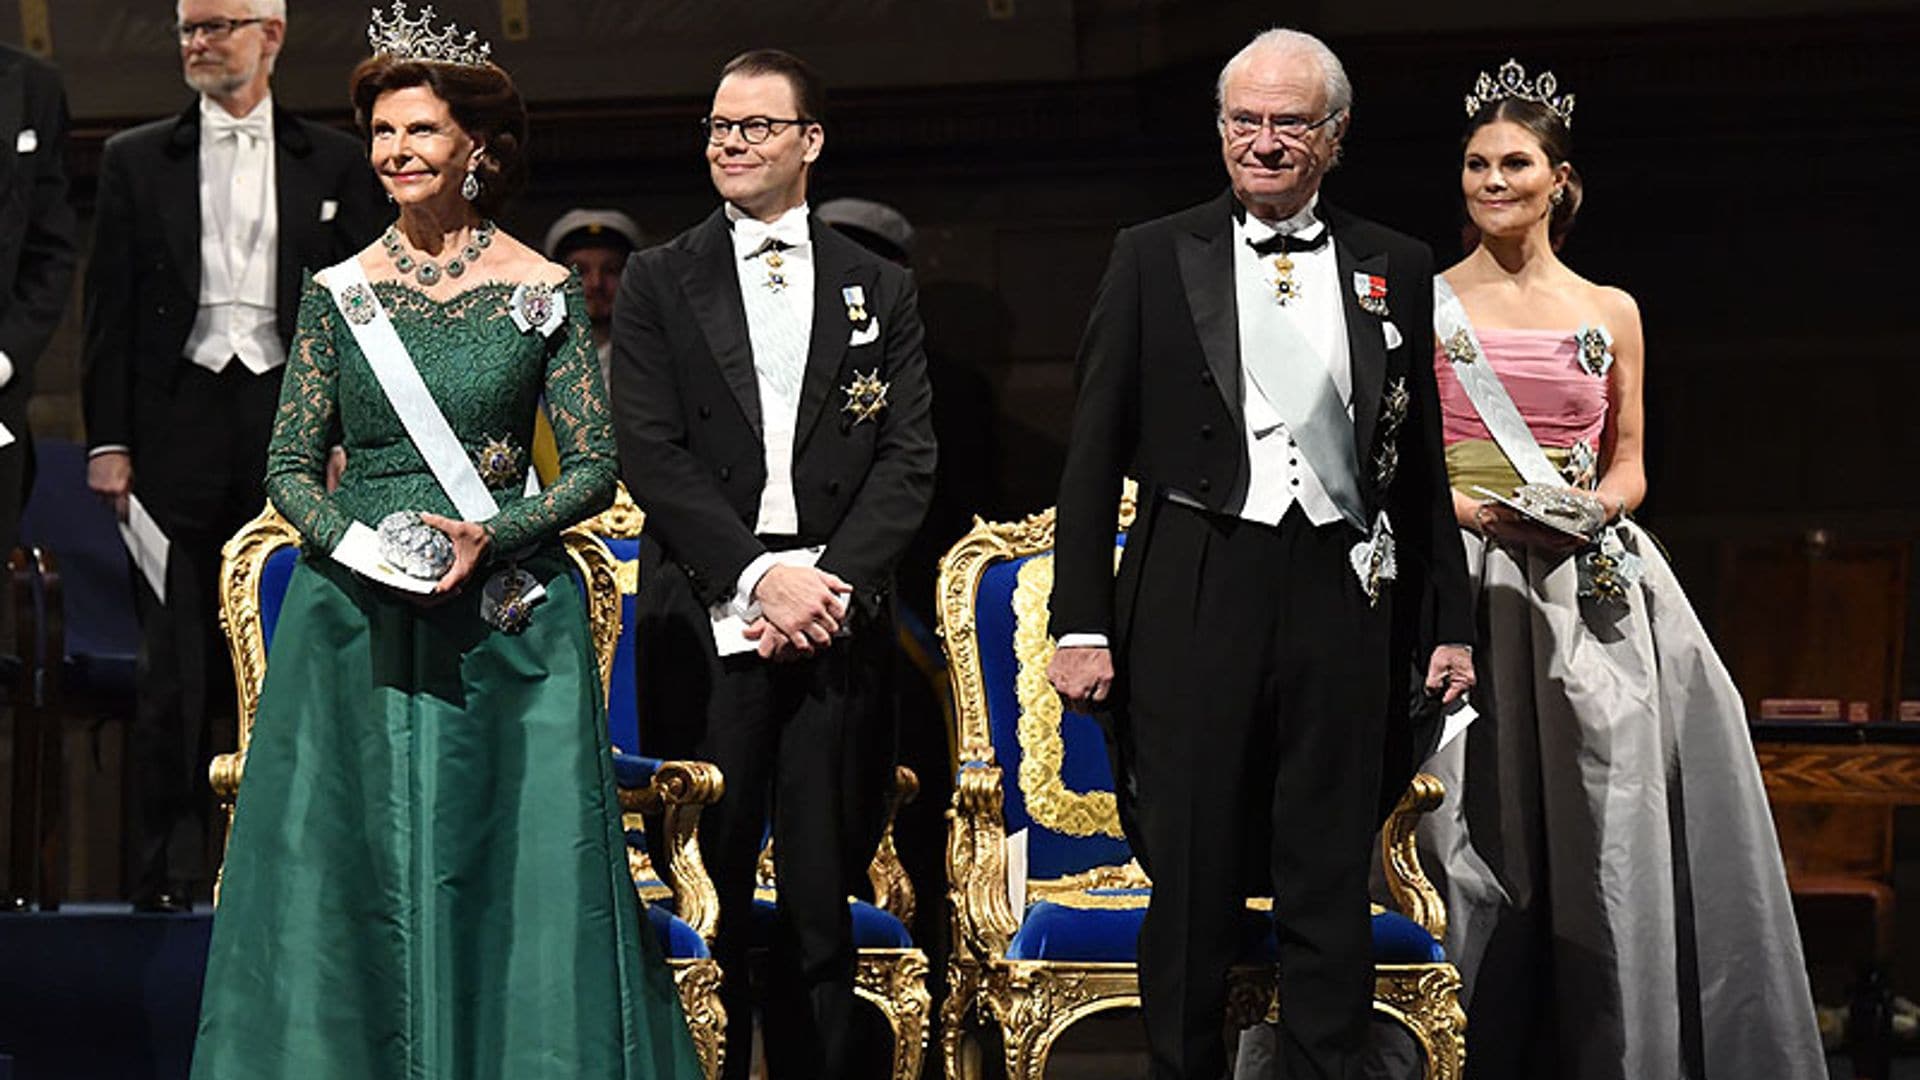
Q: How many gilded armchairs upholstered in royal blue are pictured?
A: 3